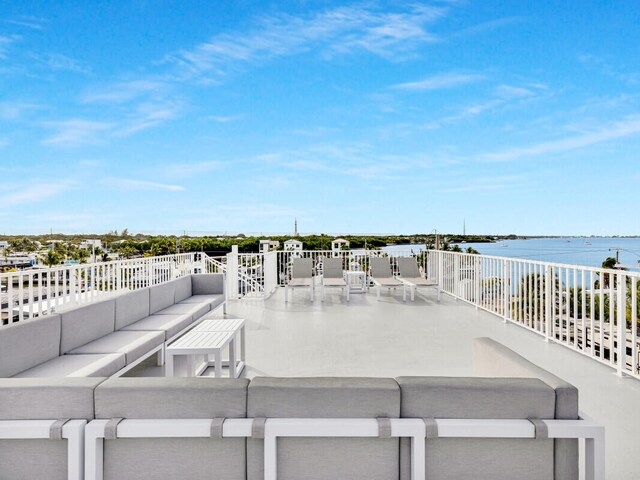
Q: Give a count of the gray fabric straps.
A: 7